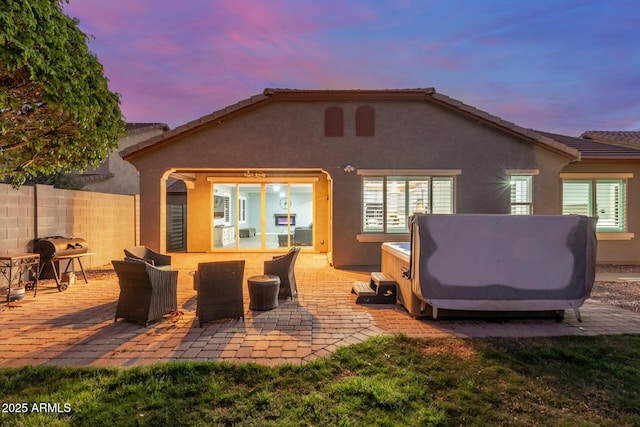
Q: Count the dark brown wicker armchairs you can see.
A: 4